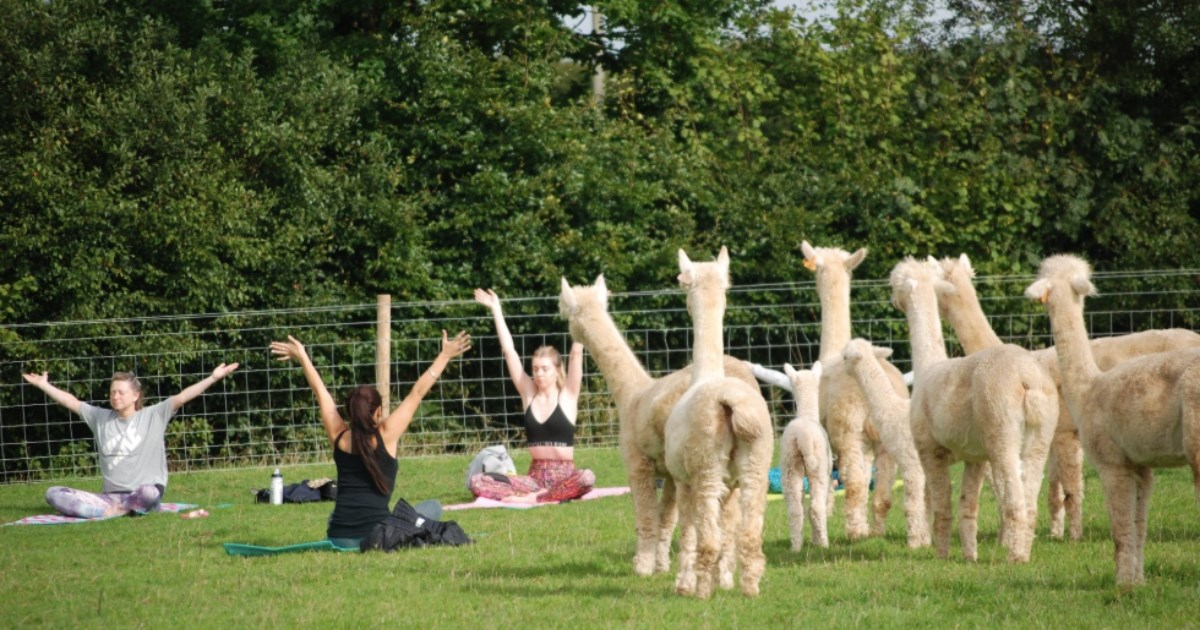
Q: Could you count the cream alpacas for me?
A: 8